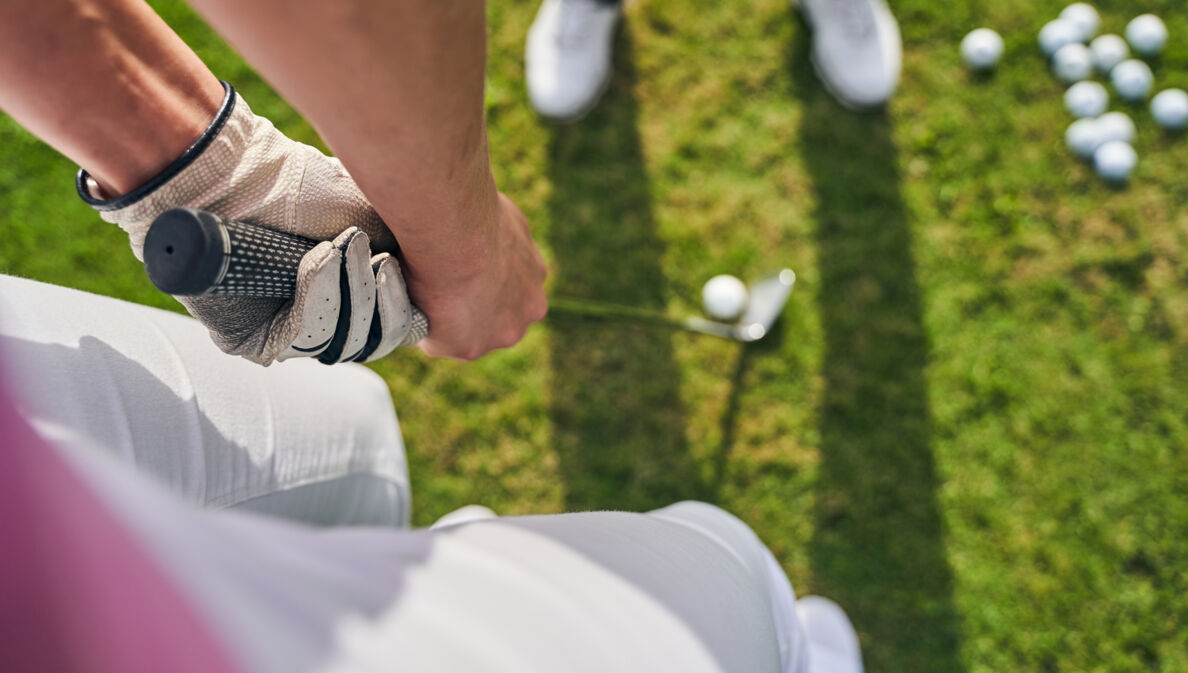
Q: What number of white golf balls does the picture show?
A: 13